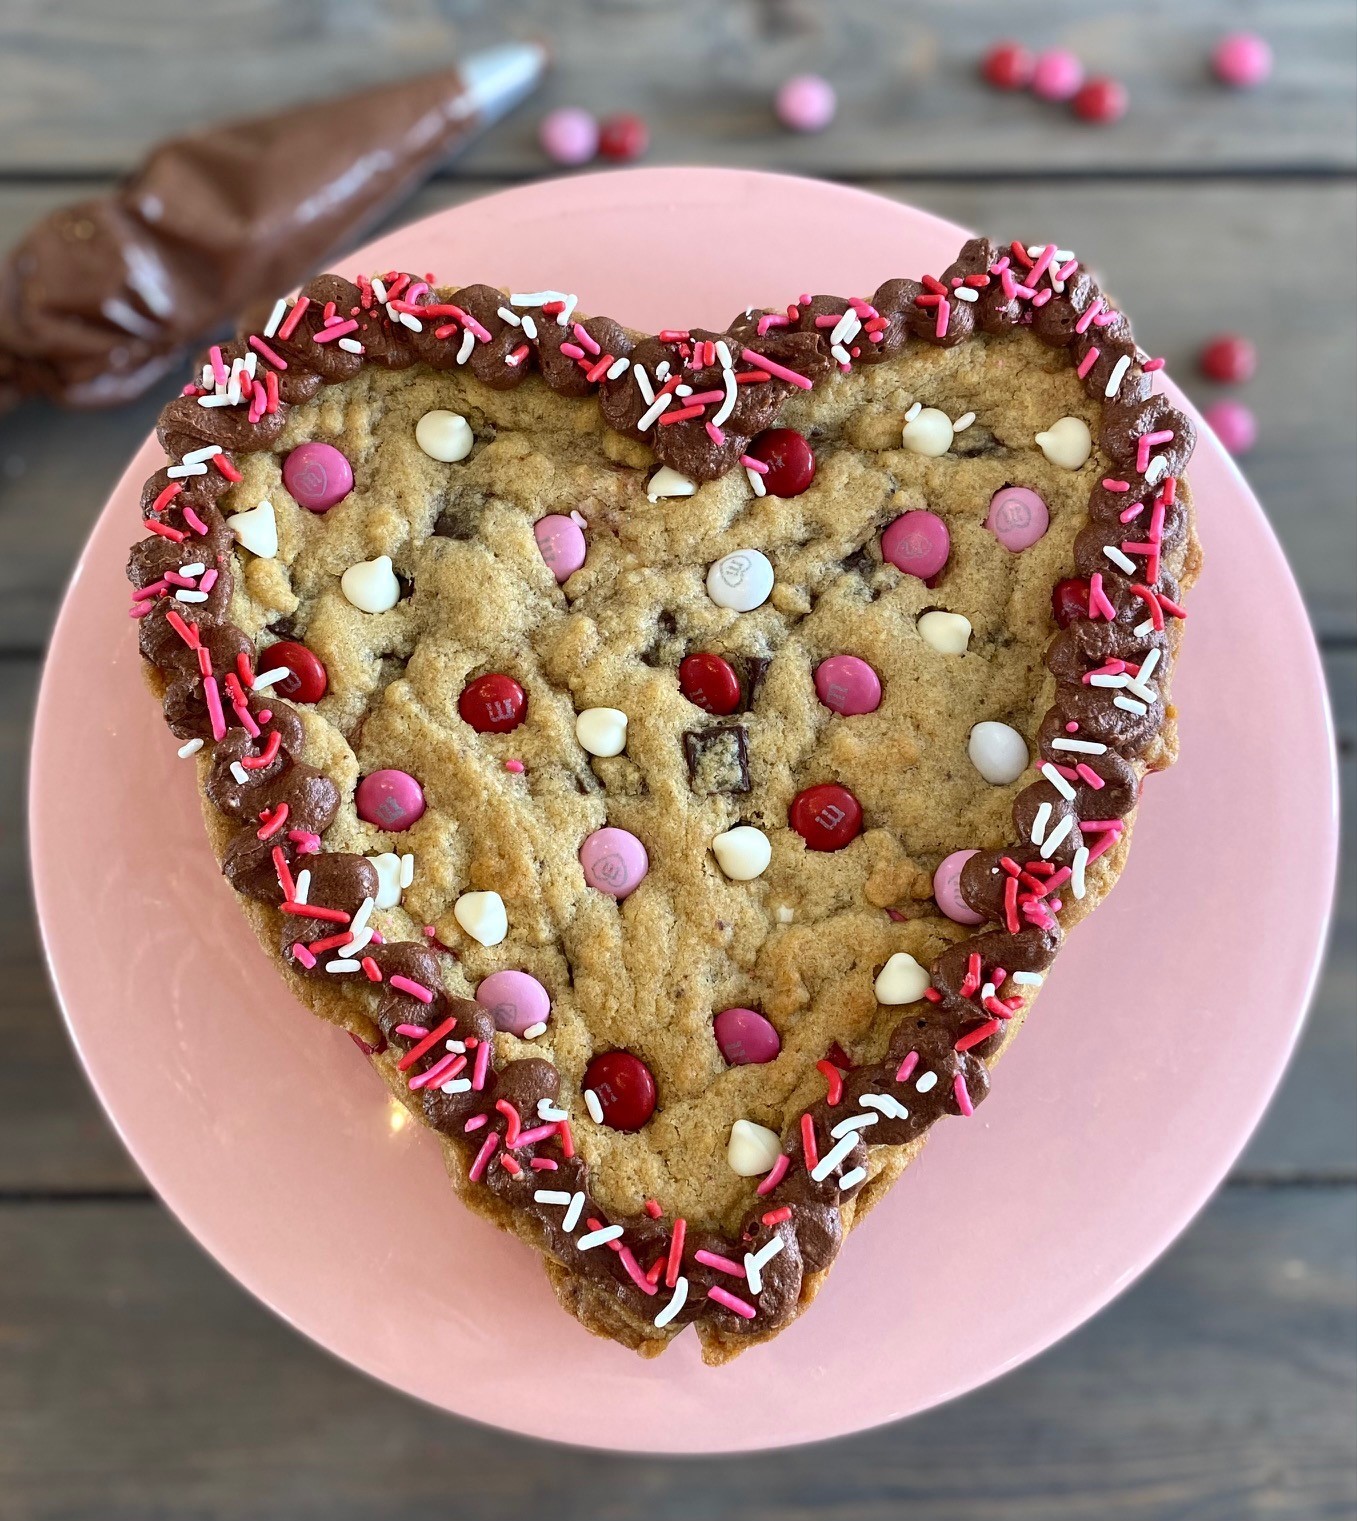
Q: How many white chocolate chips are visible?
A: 13